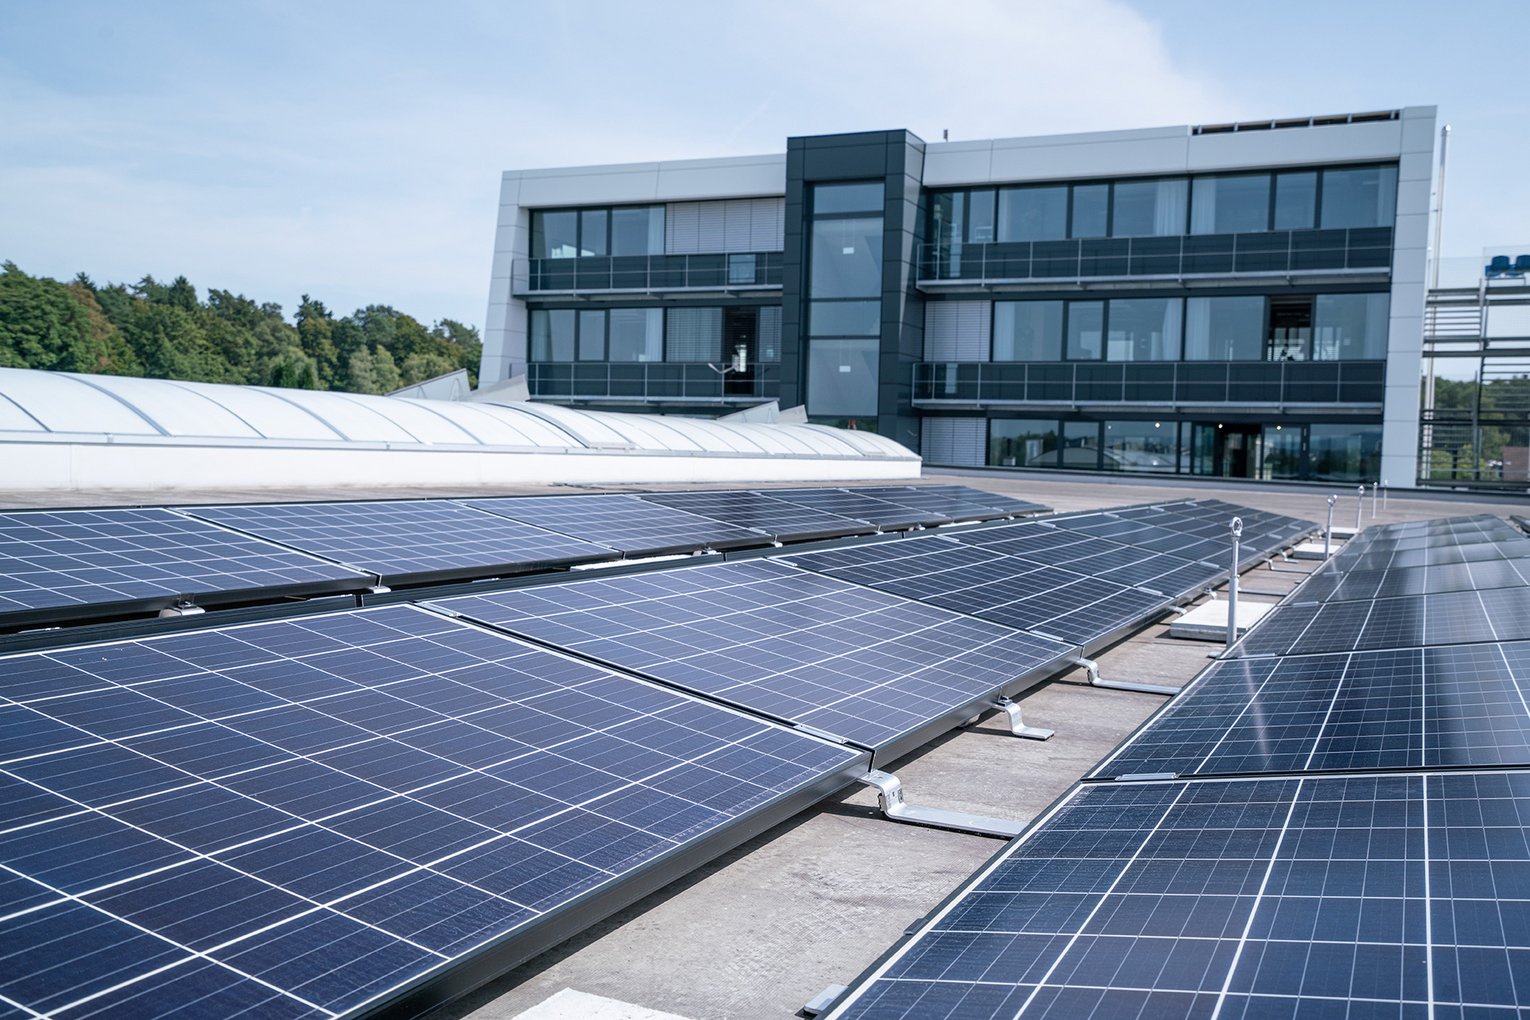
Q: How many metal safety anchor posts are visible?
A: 5